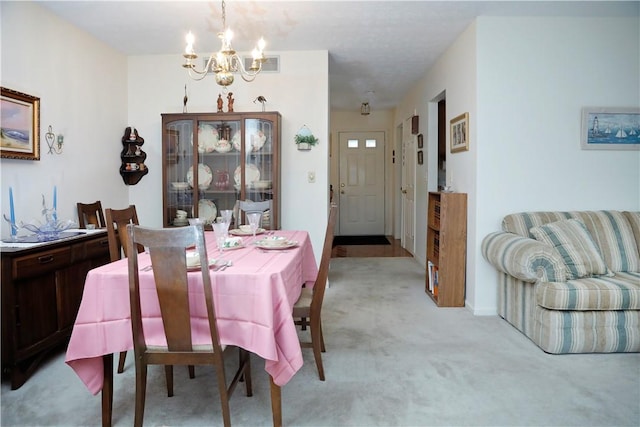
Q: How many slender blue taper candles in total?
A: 2